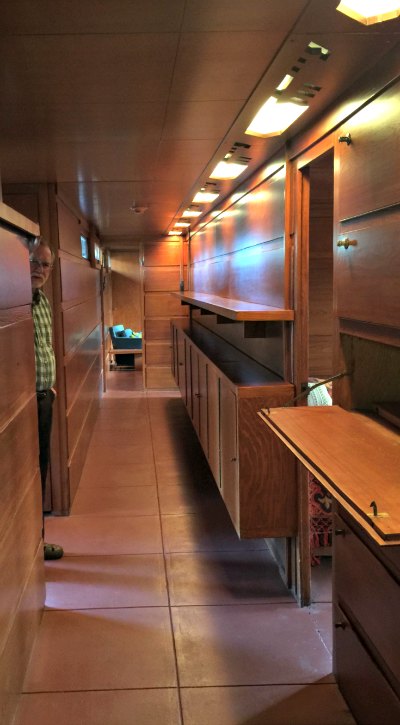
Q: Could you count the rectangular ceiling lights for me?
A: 7